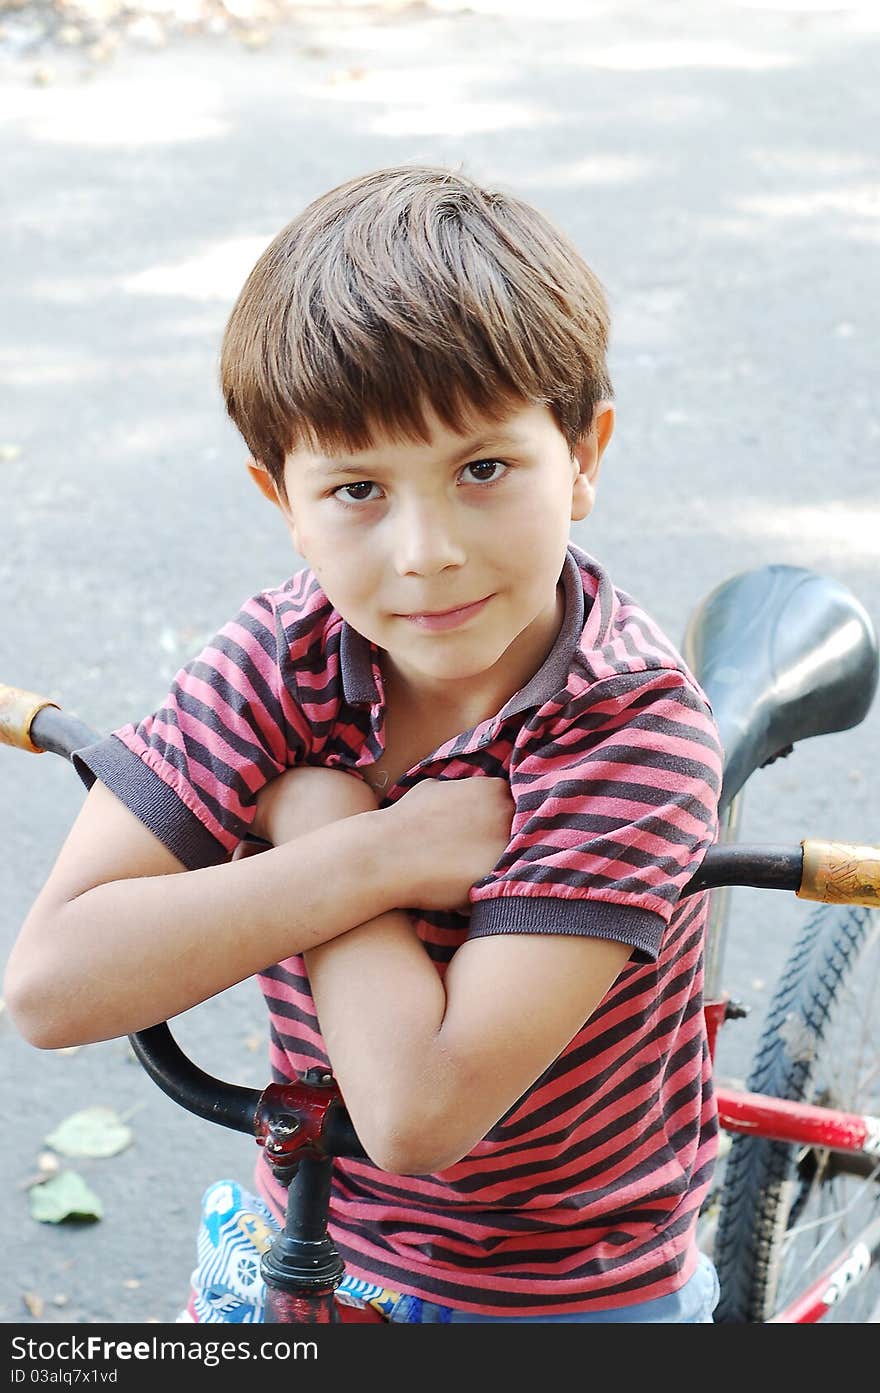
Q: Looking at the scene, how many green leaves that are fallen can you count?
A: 2